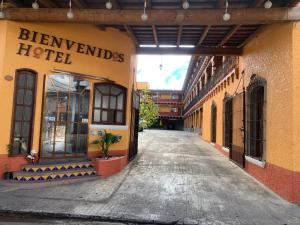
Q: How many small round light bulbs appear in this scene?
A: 8